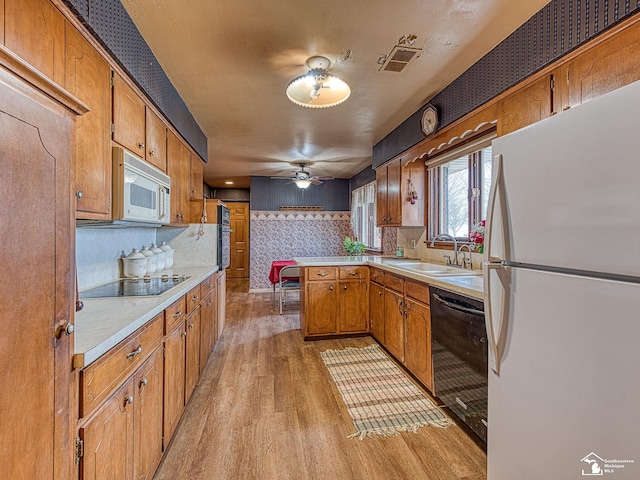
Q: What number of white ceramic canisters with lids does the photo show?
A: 4